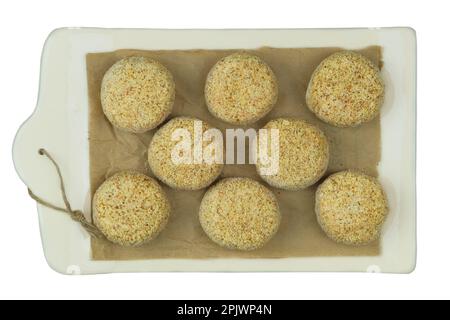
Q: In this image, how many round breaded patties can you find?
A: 8